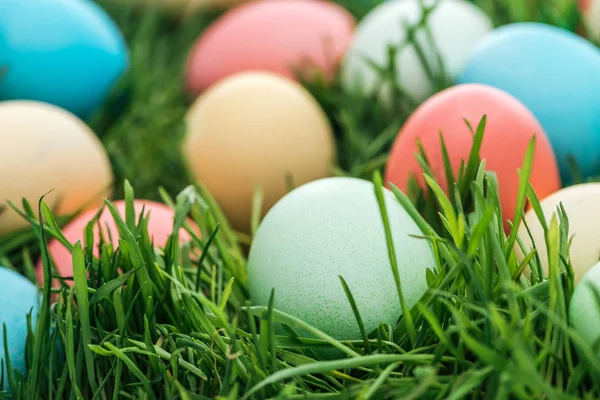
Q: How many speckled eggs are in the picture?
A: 1